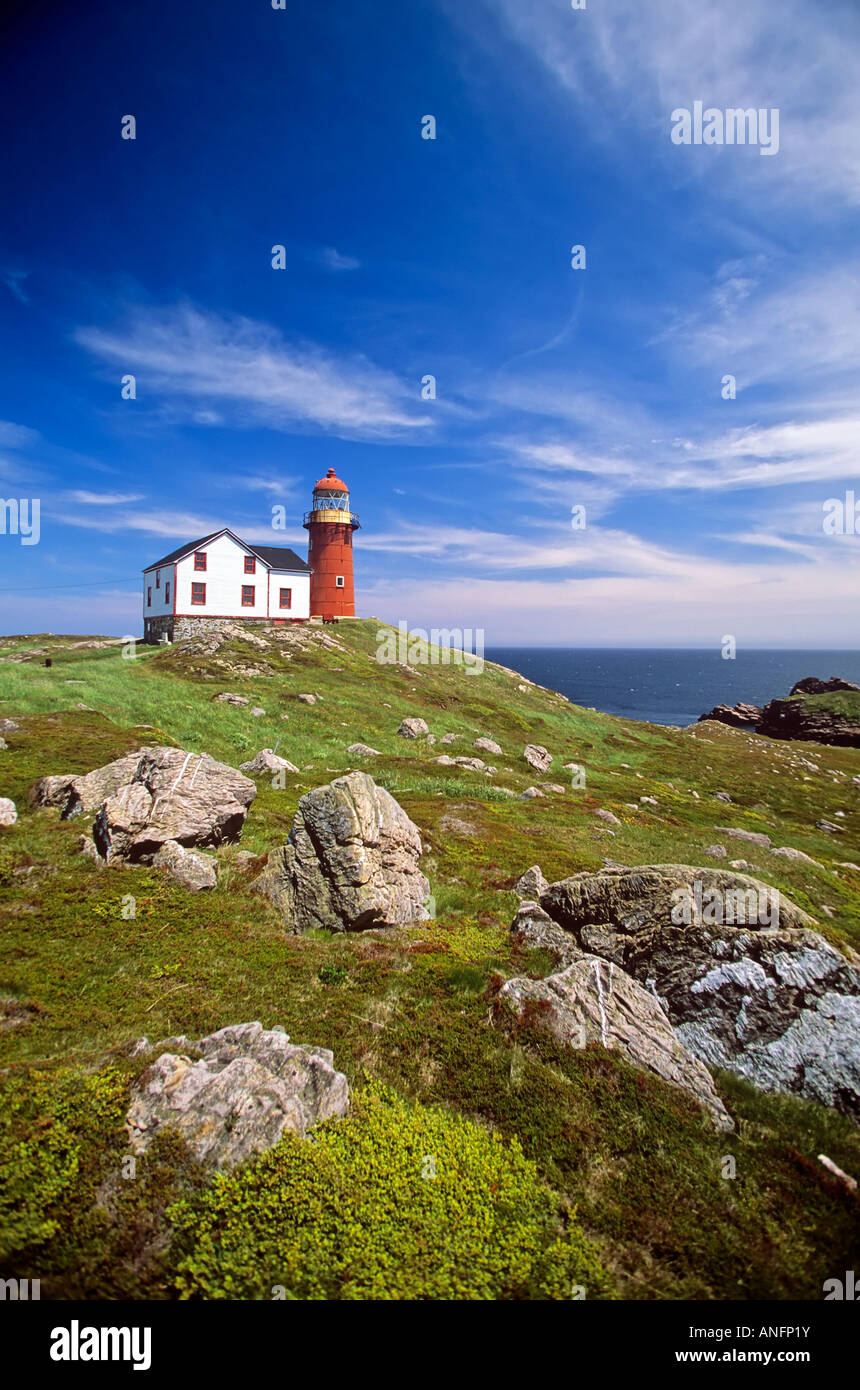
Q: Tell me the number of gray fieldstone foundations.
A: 1